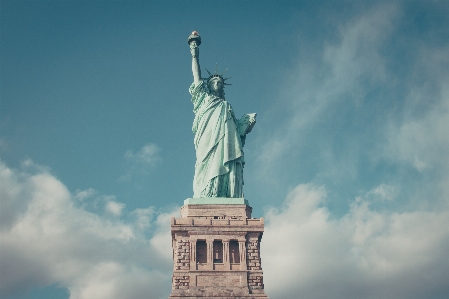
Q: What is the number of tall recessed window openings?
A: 3